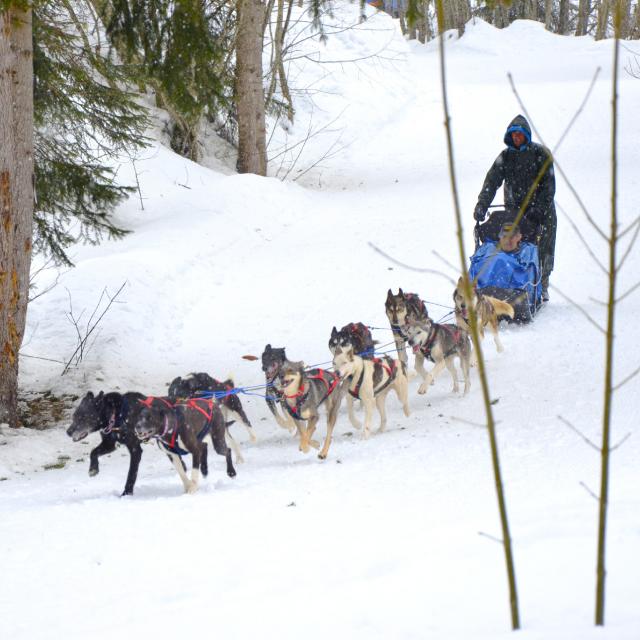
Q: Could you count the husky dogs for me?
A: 10